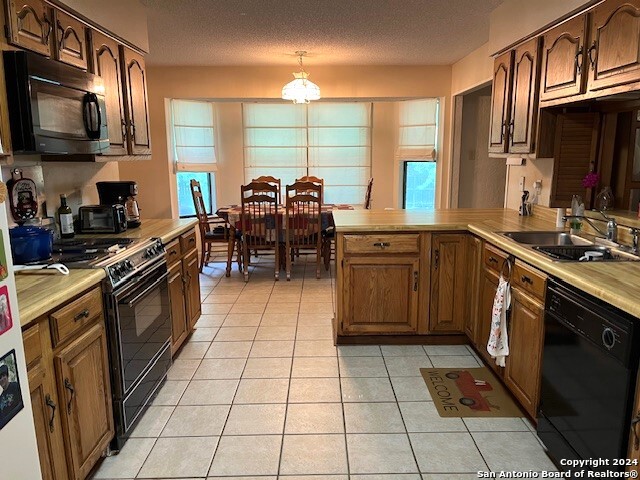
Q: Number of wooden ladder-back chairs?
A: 6